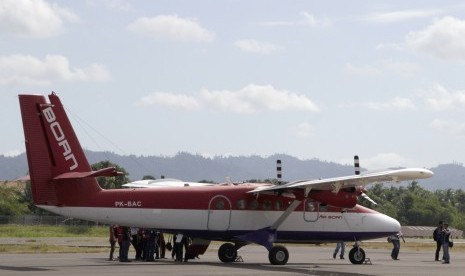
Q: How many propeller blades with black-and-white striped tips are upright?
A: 2